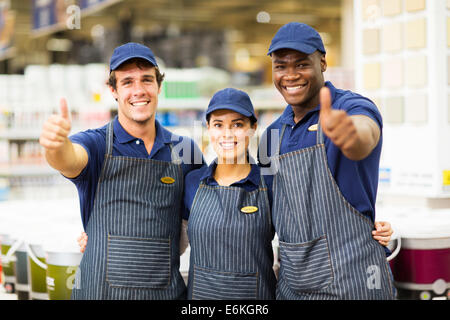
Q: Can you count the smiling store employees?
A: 3